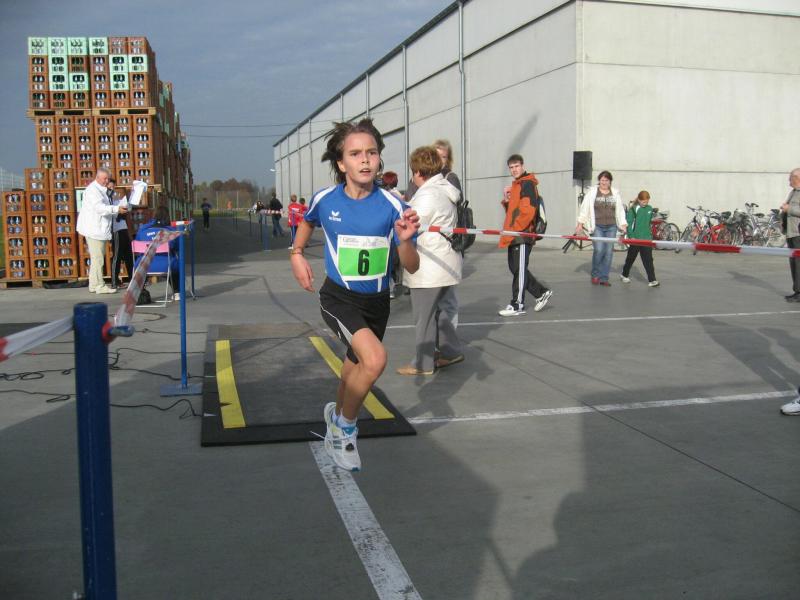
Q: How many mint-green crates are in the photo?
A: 10